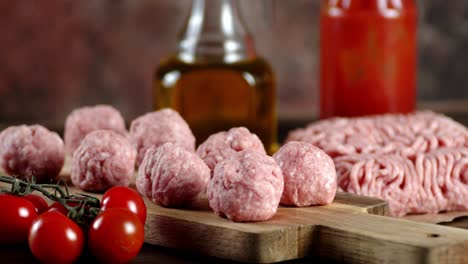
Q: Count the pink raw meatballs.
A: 8